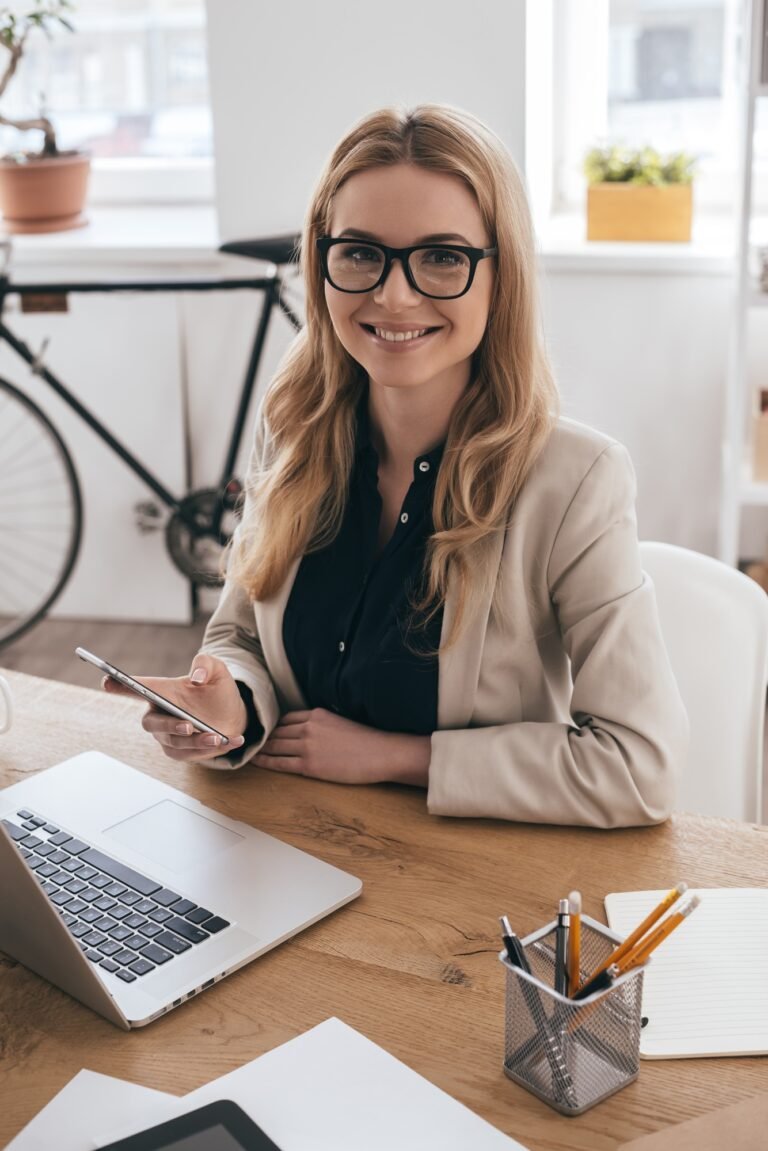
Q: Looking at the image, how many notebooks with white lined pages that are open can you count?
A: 1